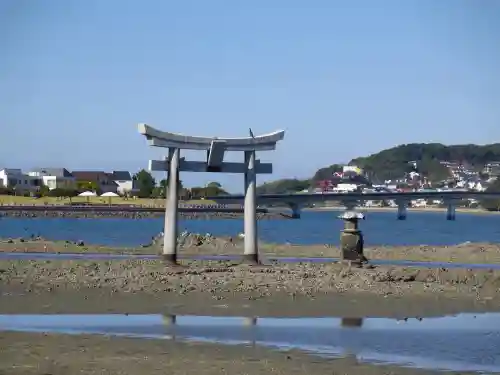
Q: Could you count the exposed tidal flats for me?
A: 3